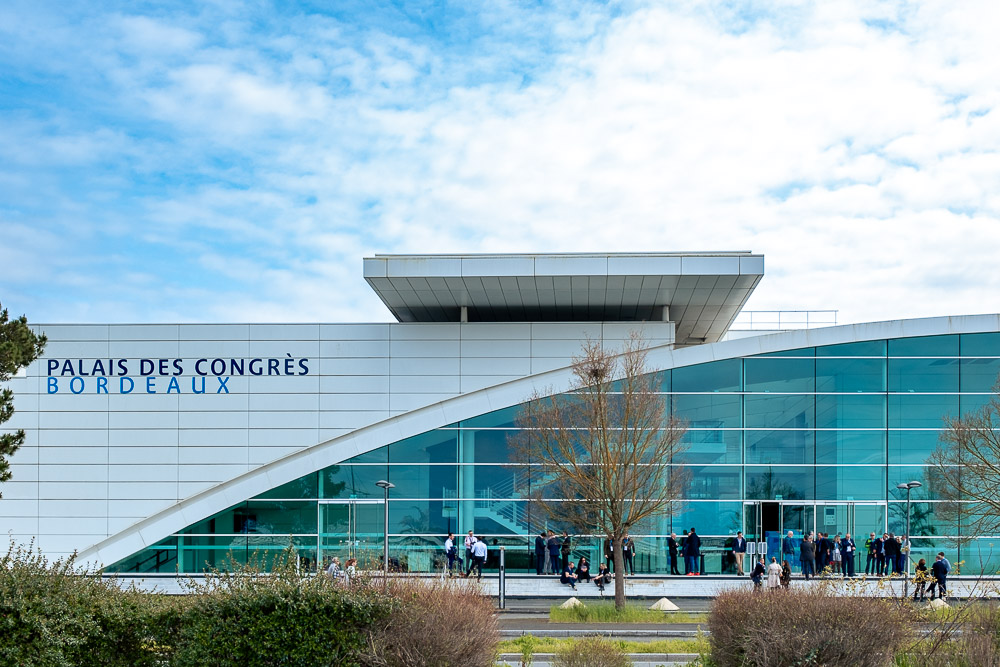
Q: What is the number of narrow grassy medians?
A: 2